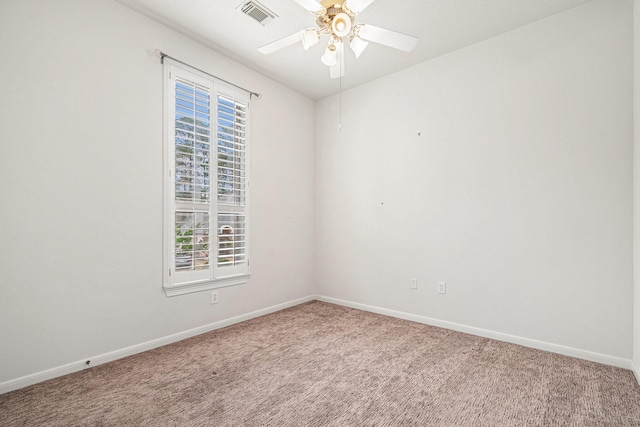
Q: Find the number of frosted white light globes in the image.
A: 4